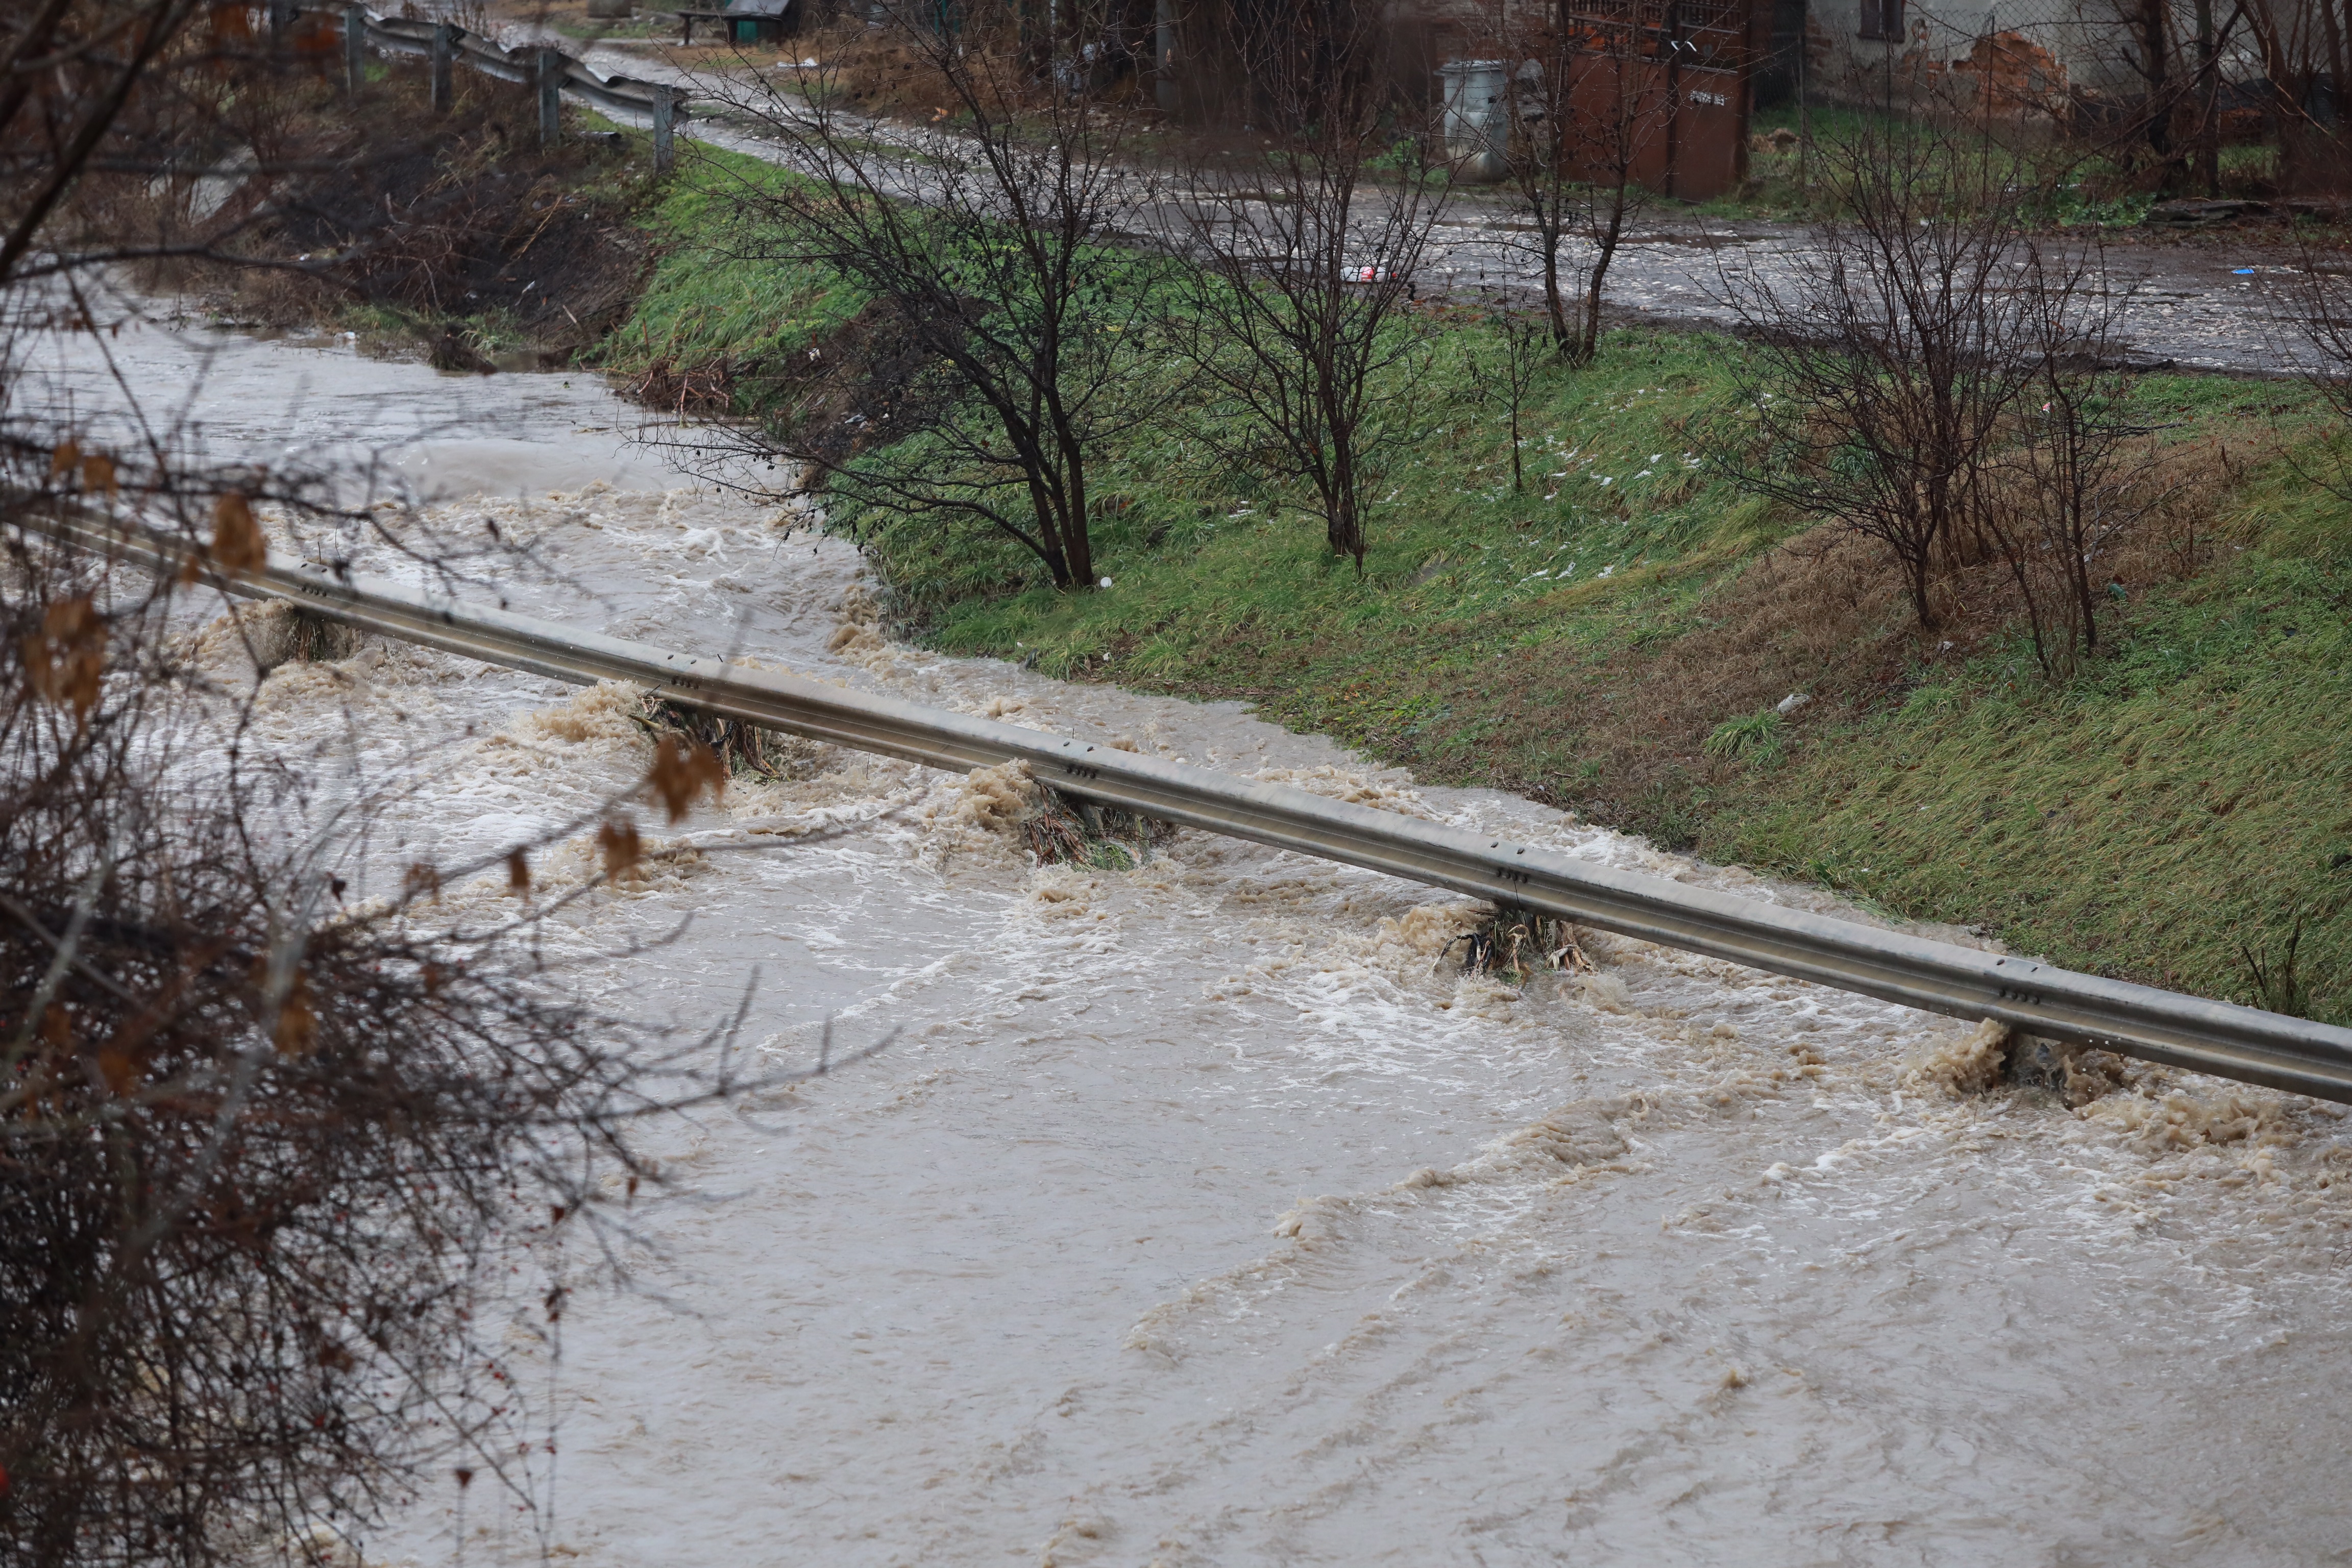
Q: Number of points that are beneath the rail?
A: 5